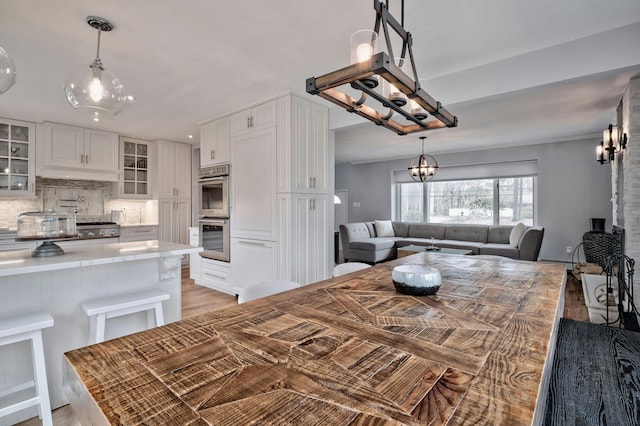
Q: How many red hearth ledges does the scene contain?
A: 0